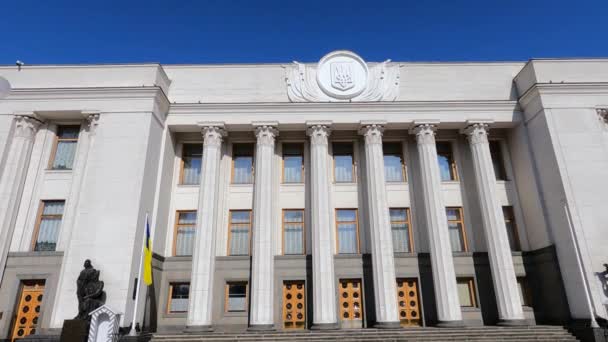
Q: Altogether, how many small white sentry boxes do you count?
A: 1